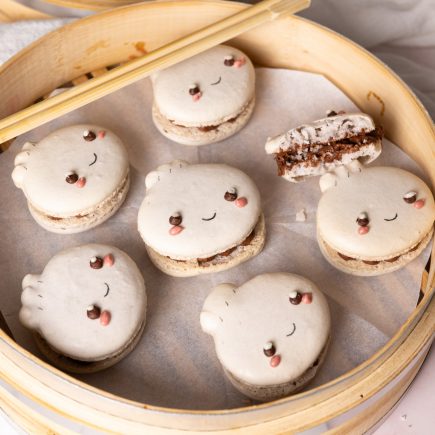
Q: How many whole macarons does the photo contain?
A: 6